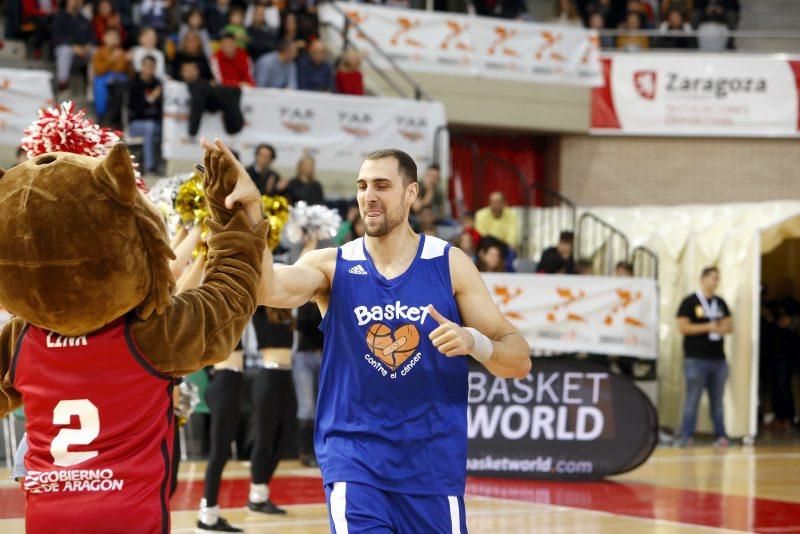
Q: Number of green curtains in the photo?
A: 0